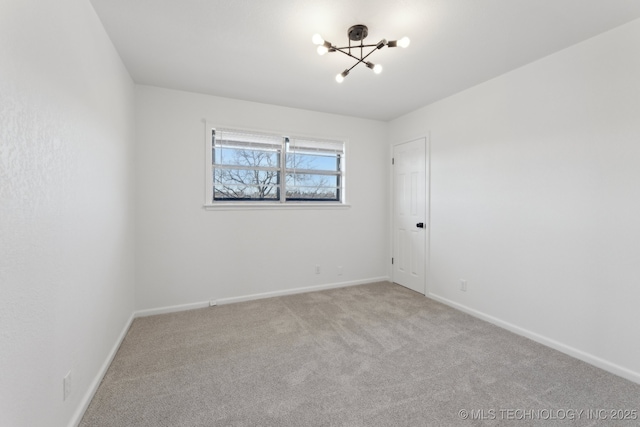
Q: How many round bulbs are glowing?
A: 5